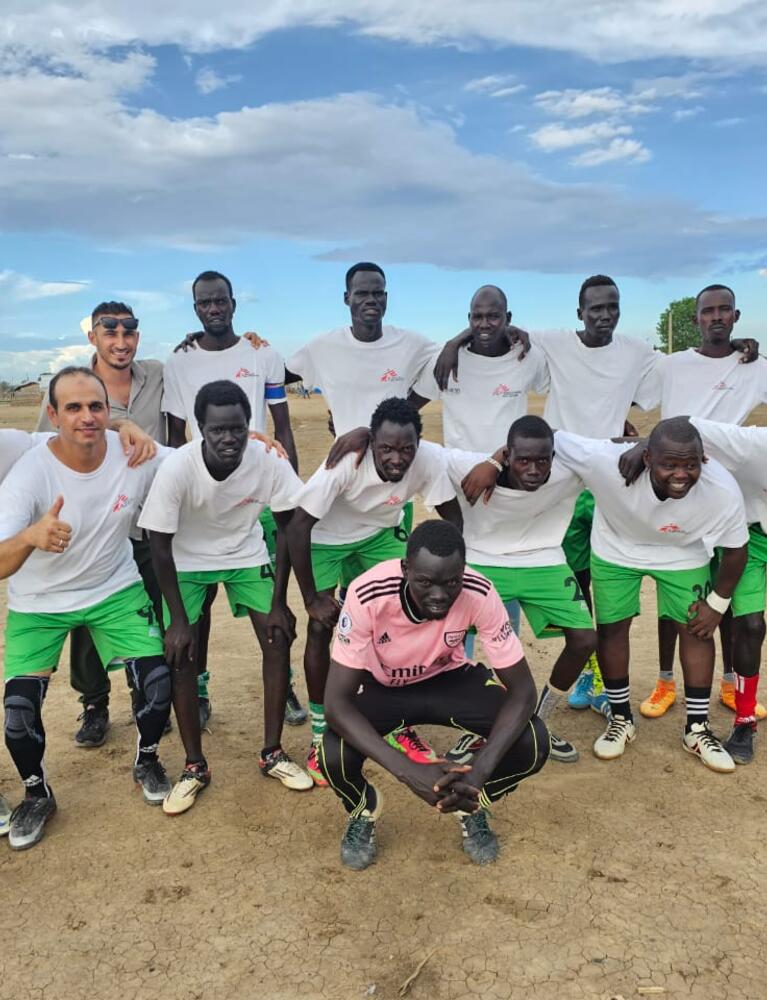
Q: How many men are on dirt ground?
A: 12